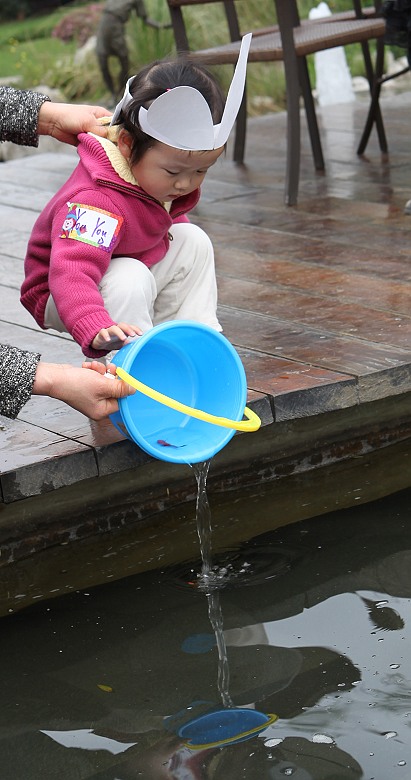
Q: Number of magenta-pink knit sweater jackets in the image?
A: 1